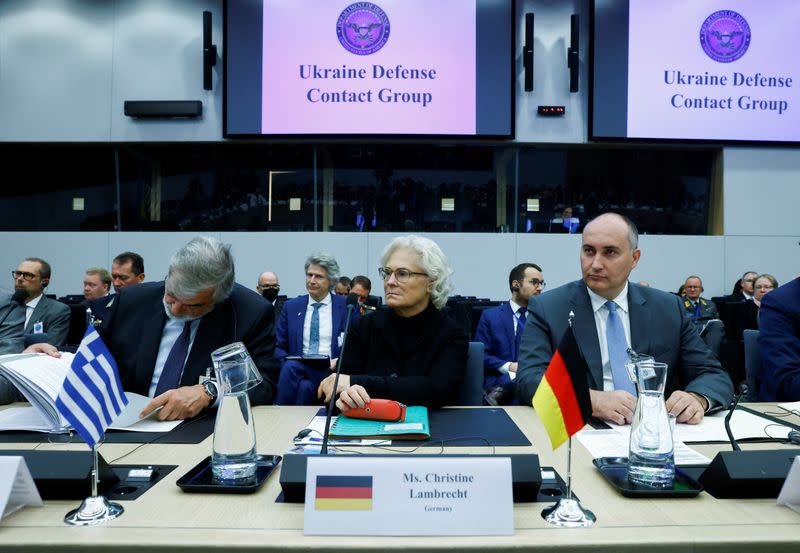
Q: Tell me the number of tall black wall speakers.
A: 3